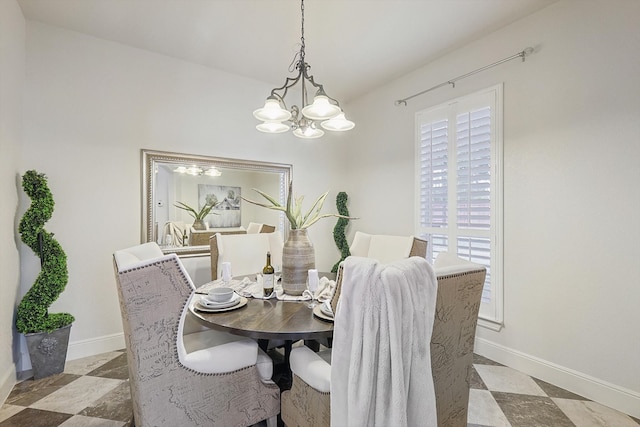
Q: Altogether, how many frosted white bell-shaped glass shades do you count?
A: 5